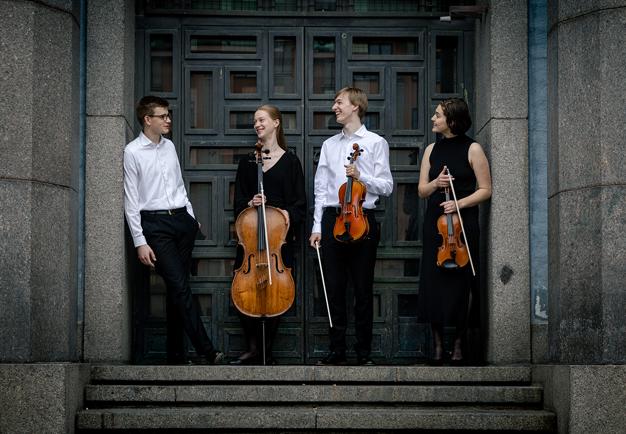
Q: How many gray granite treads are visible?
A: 3